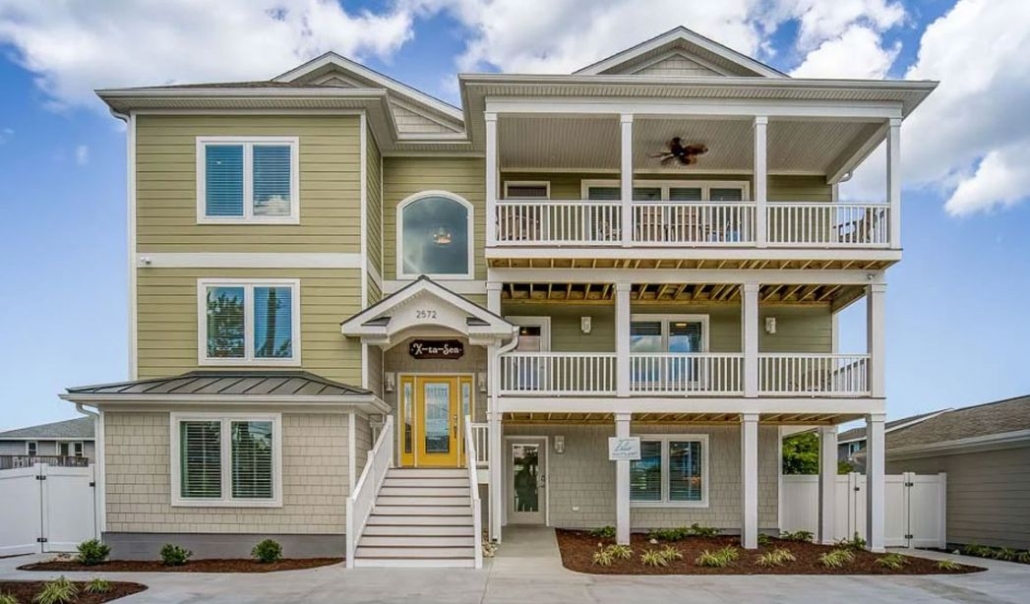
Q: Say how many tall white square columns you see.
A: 13